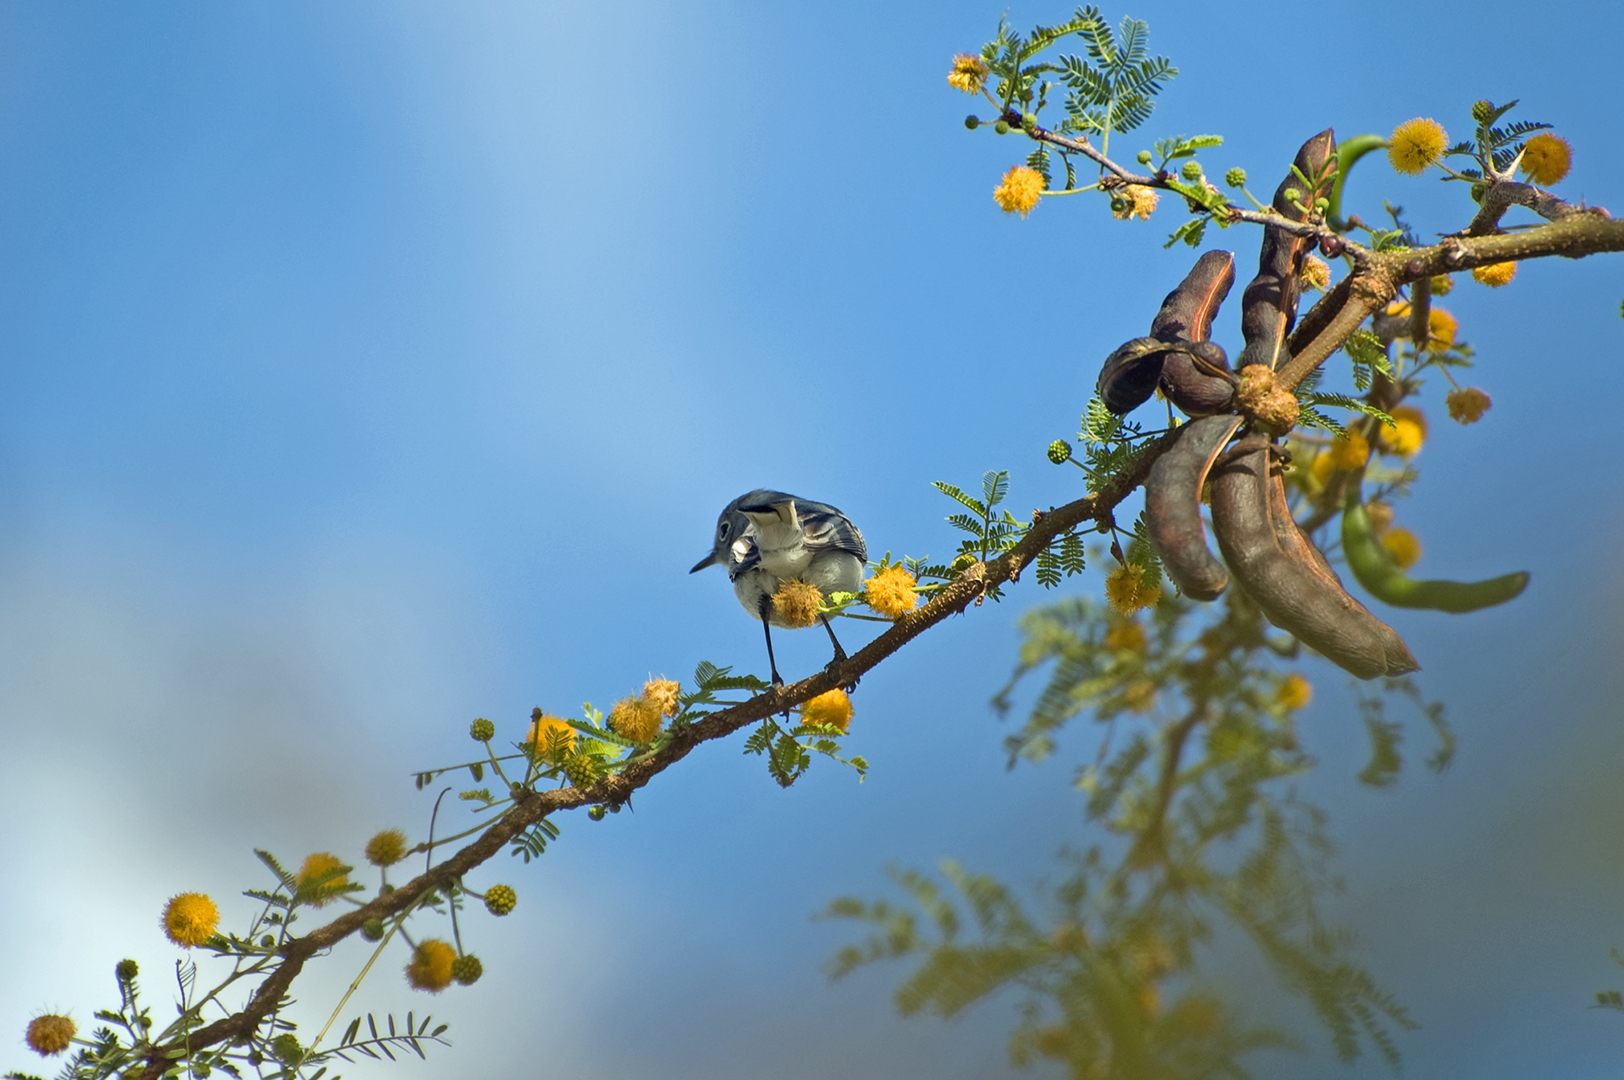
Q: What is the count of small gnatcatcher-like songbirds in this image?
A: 1